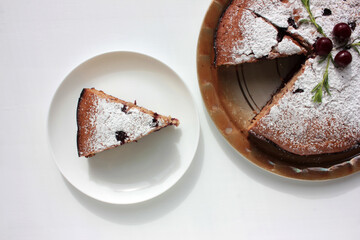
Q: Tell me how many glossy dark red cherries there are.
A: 3